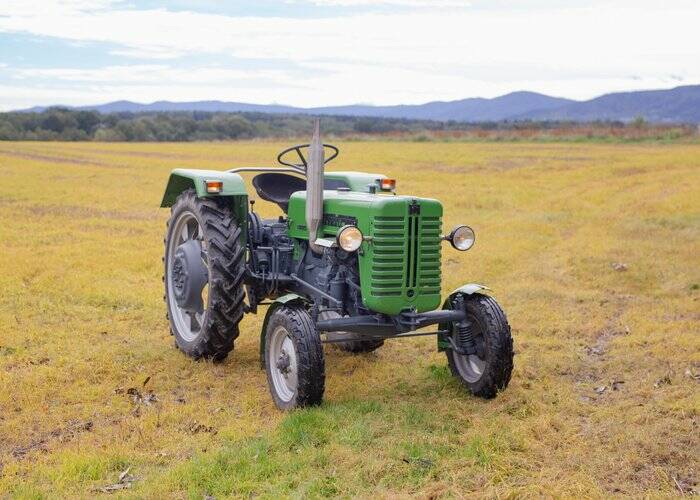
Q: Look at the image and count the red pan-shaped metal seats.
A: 0